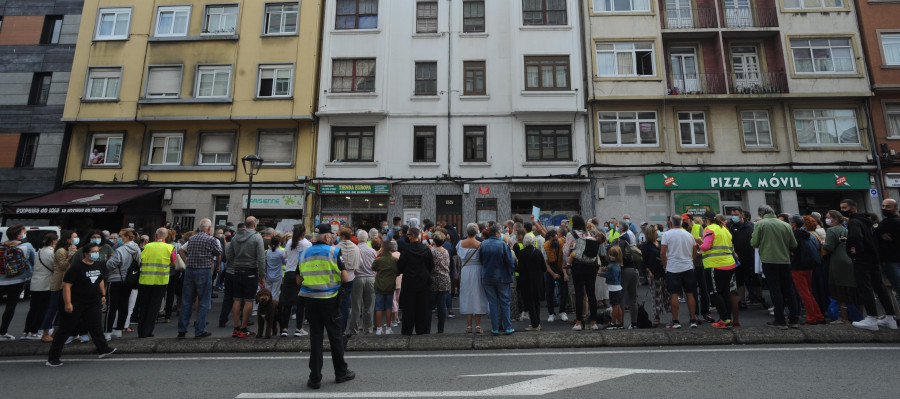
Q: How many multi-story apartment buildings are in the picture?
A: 5